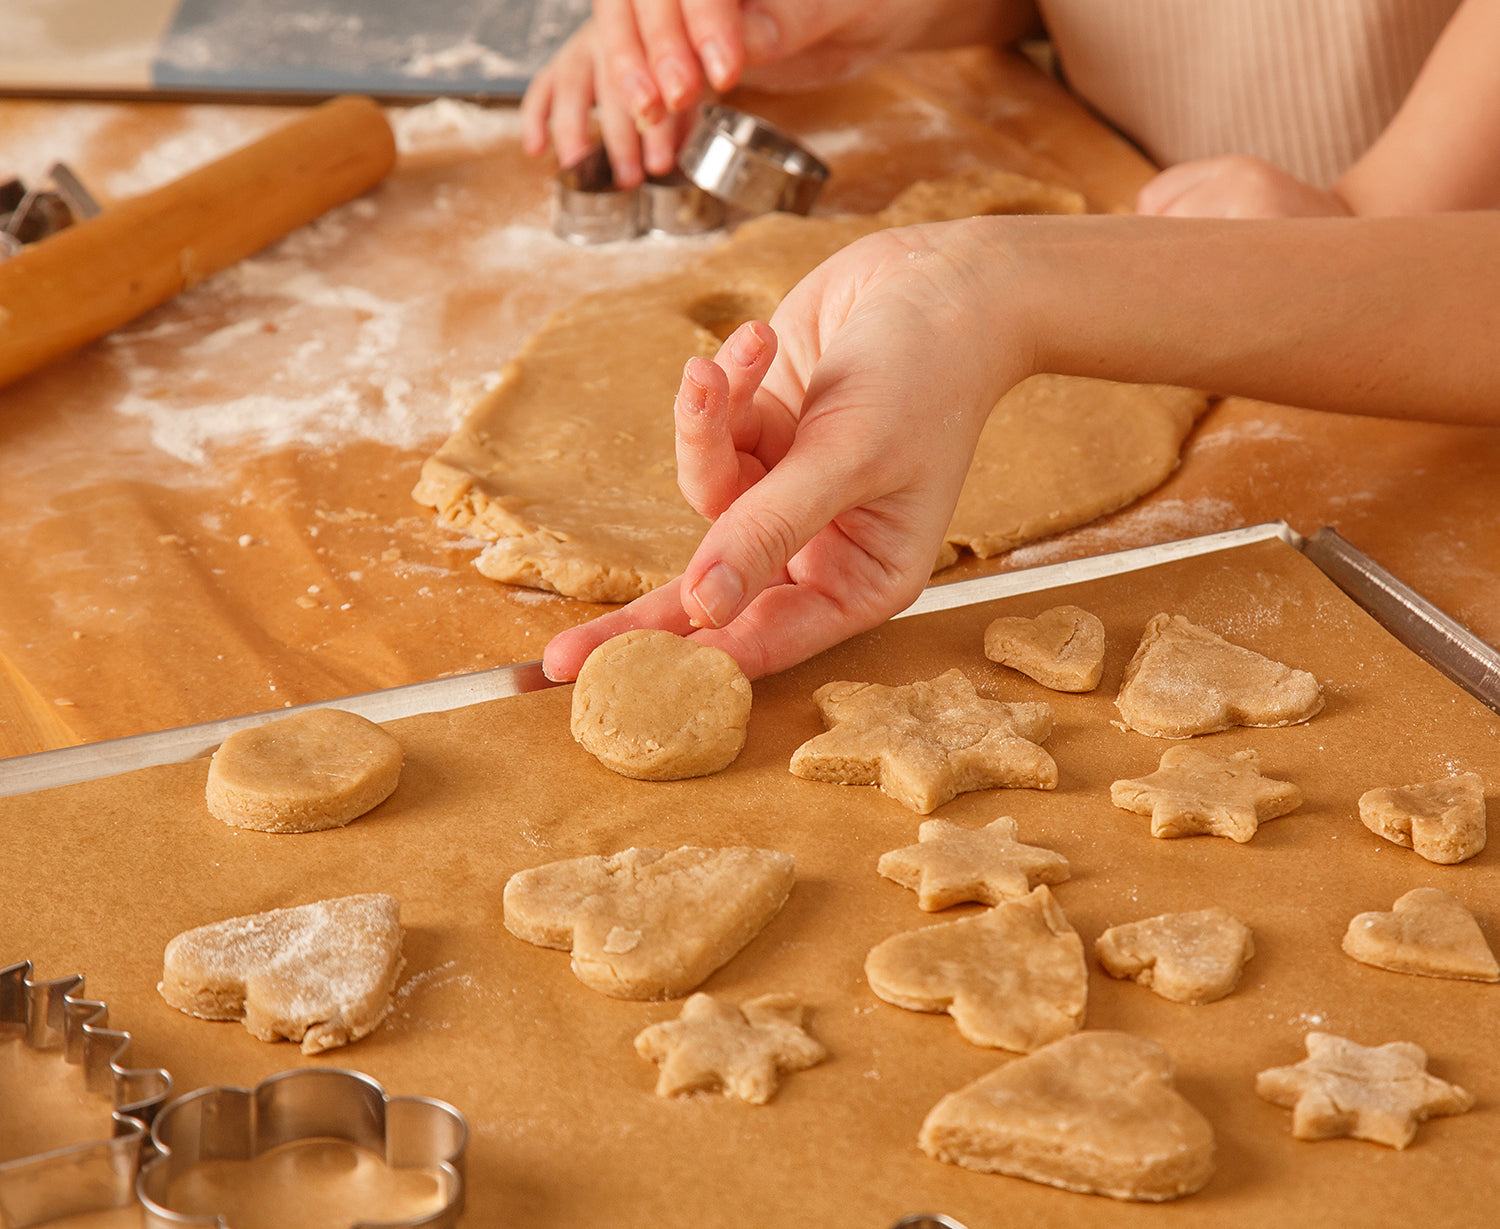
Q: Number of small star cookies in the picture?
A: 4